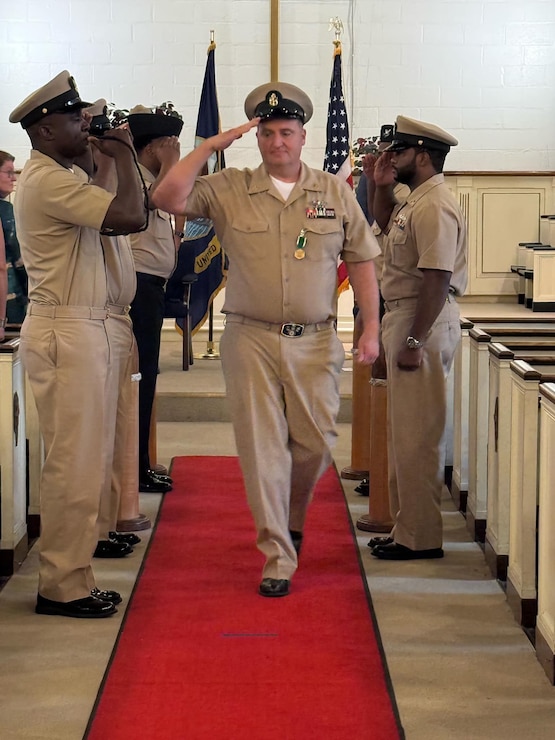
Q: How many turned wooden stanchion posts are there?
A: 4